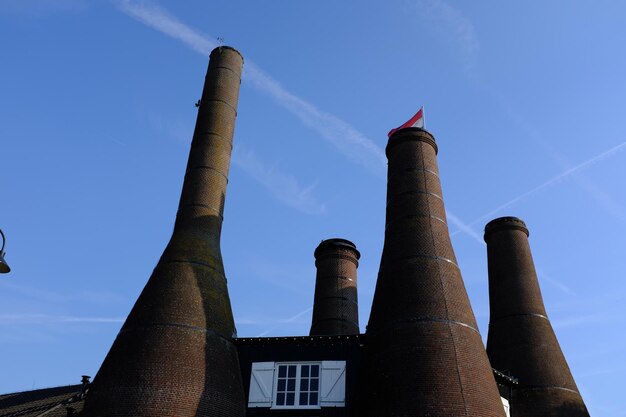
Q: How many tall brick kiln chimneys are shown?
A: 4